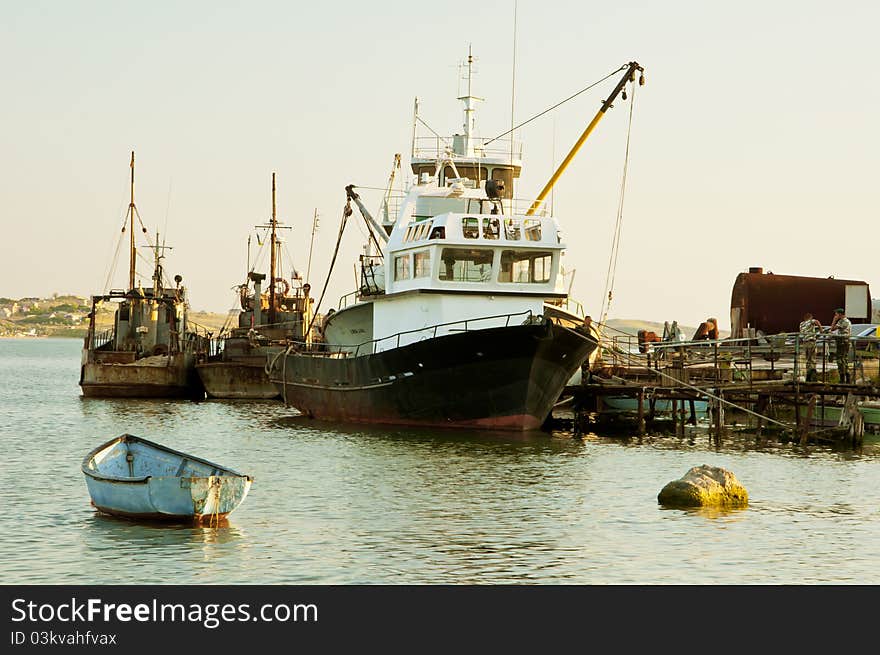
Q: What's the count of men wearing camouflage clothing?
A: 2